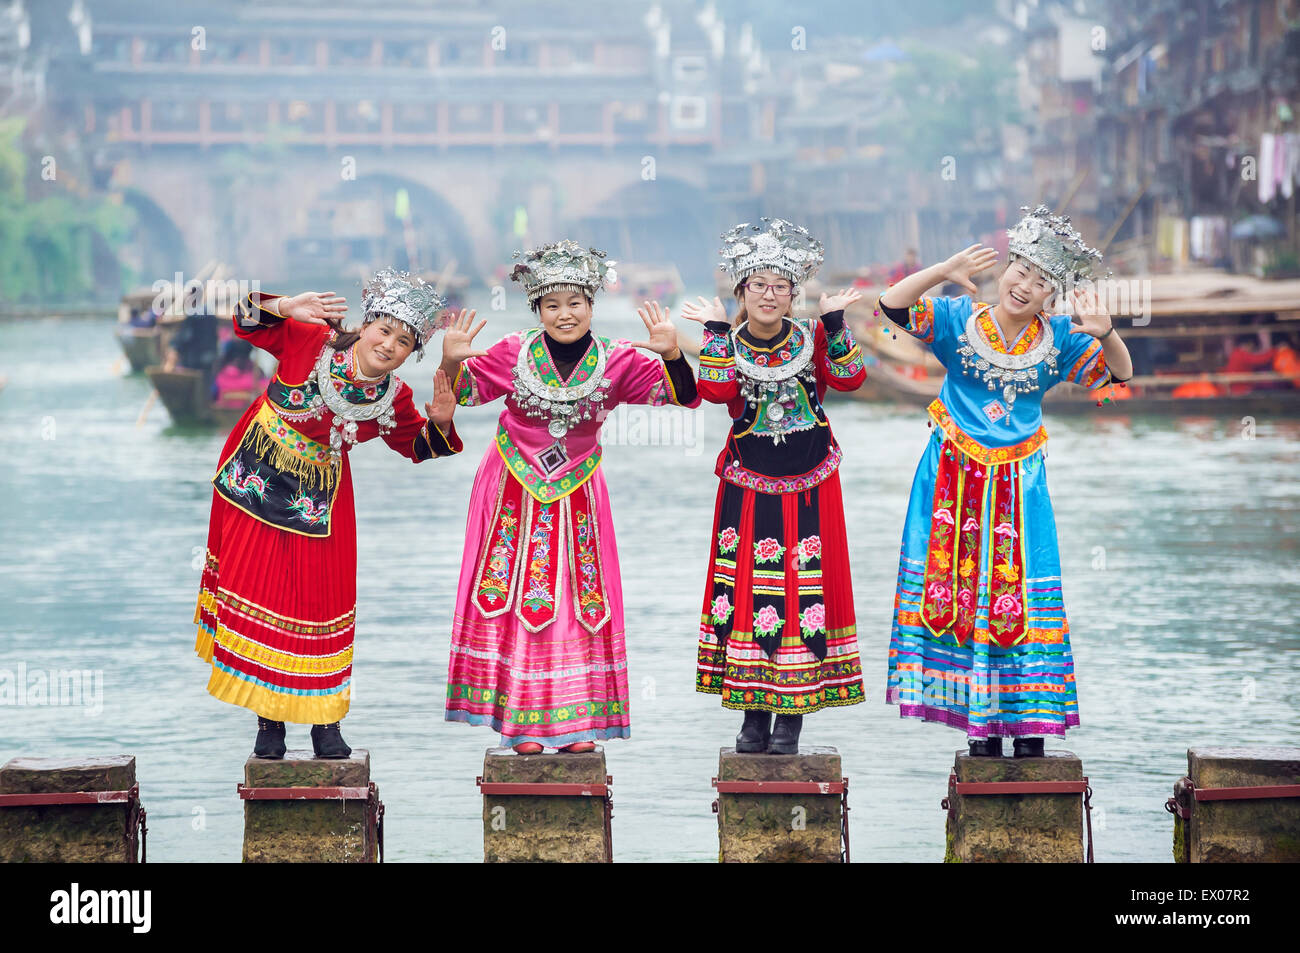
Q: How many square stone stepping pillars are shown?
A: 6